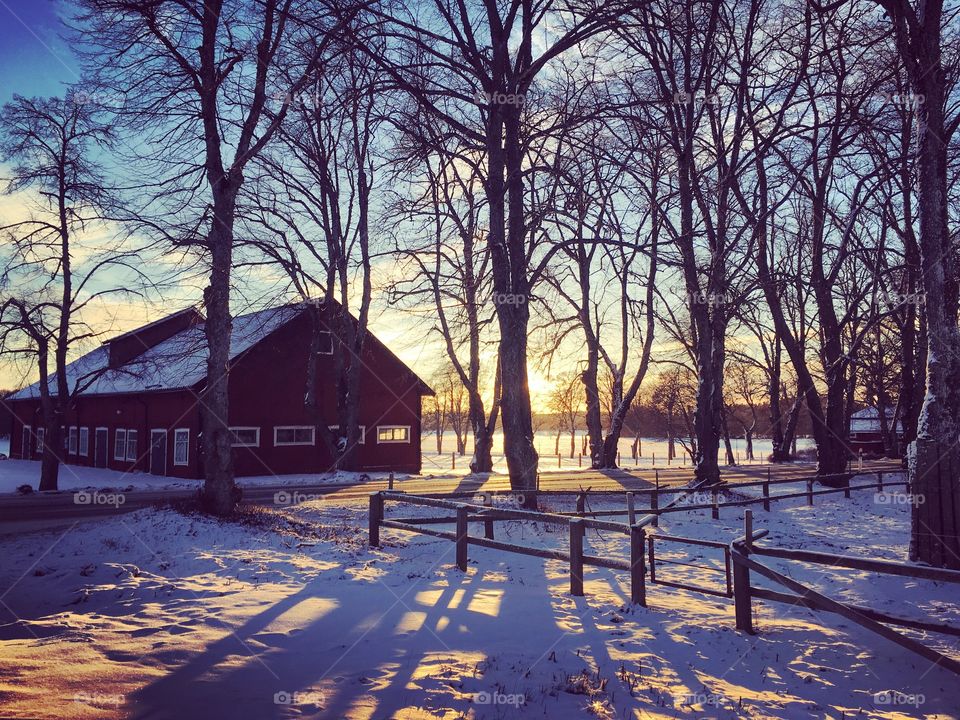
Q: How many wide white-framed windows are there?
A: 4